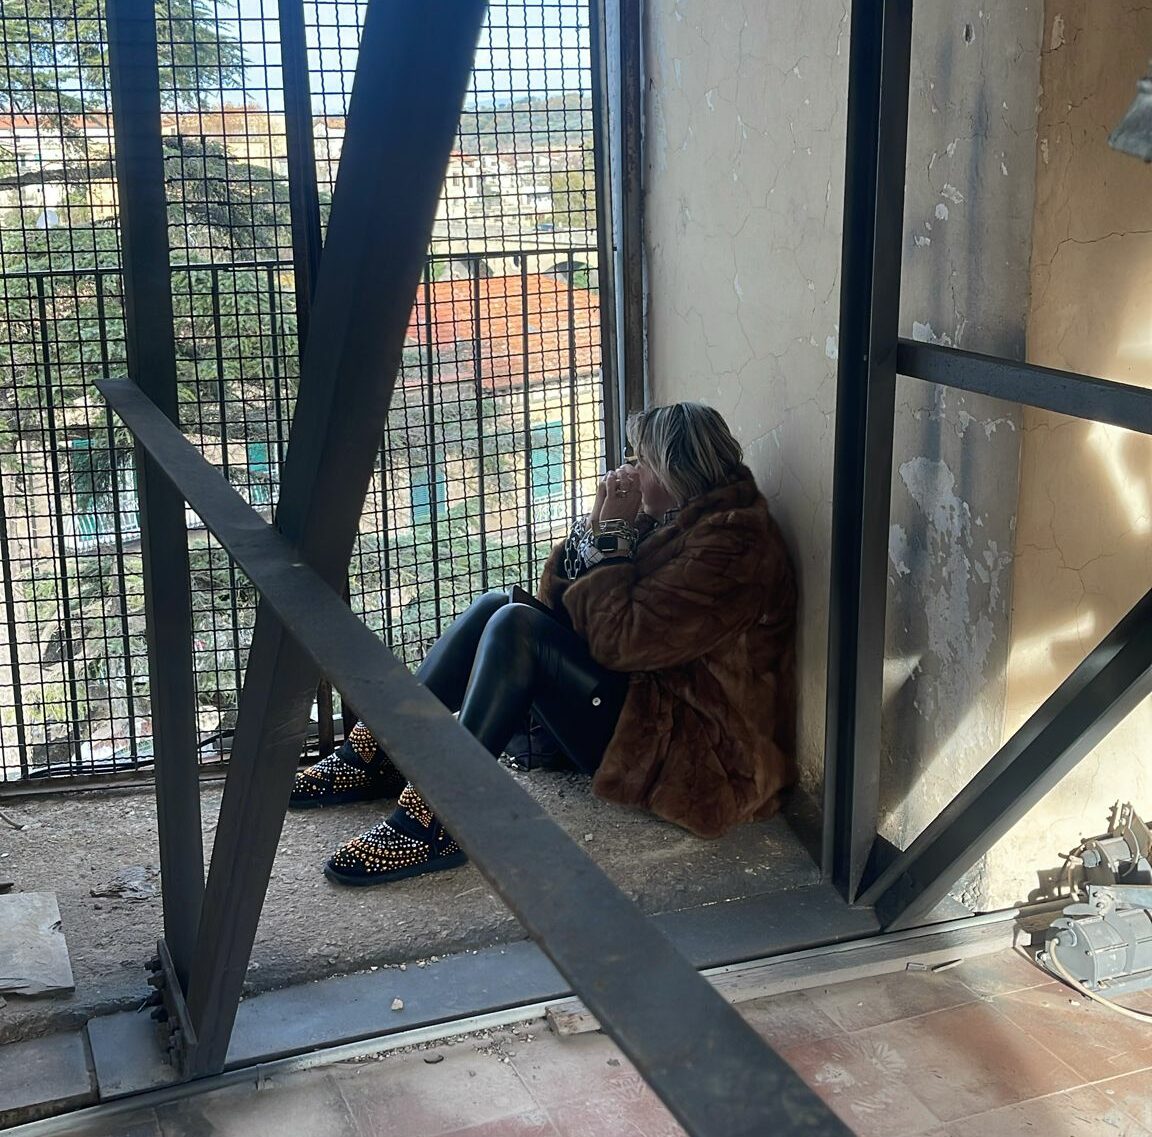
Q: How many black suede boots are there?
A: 2